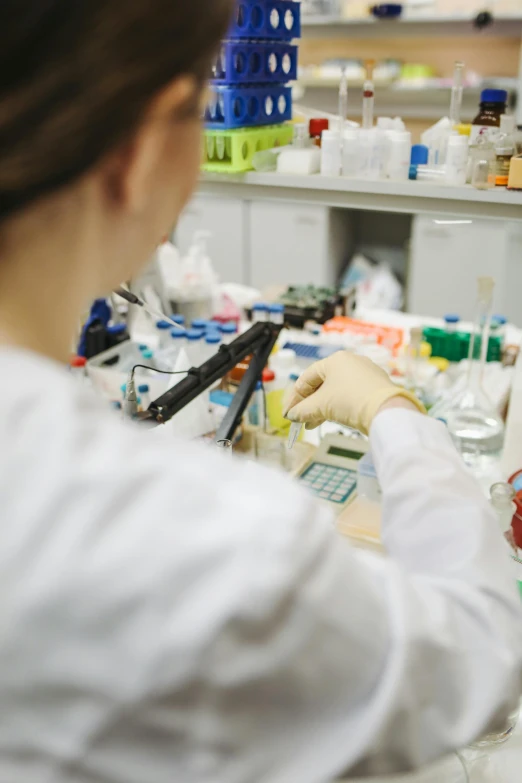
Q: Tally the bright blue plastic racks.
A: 3